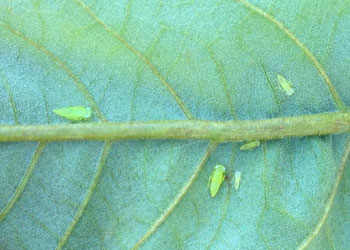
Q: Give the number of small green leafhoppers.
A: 5